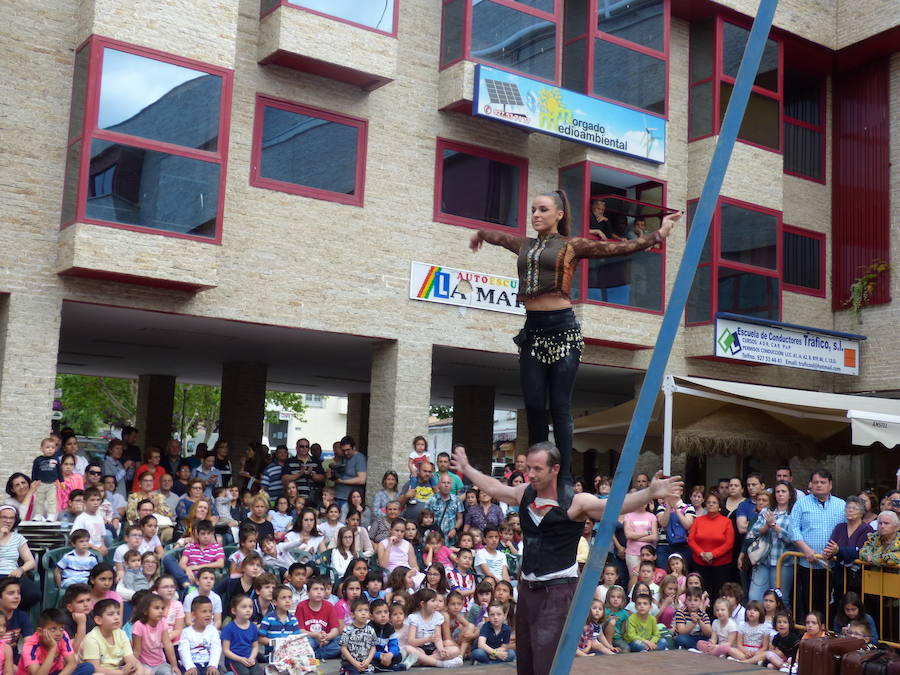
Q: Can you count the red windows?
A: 11